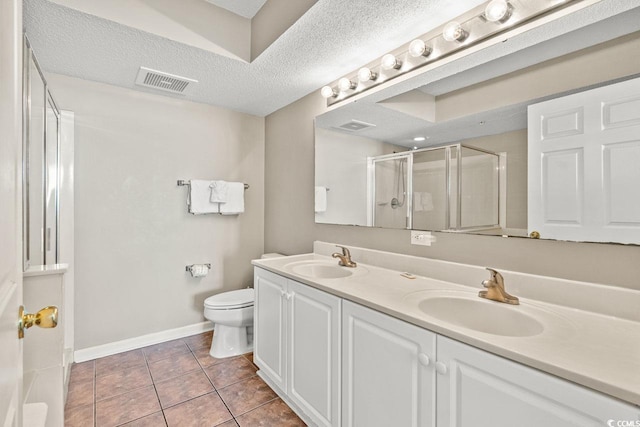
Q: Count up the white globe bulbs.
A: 7